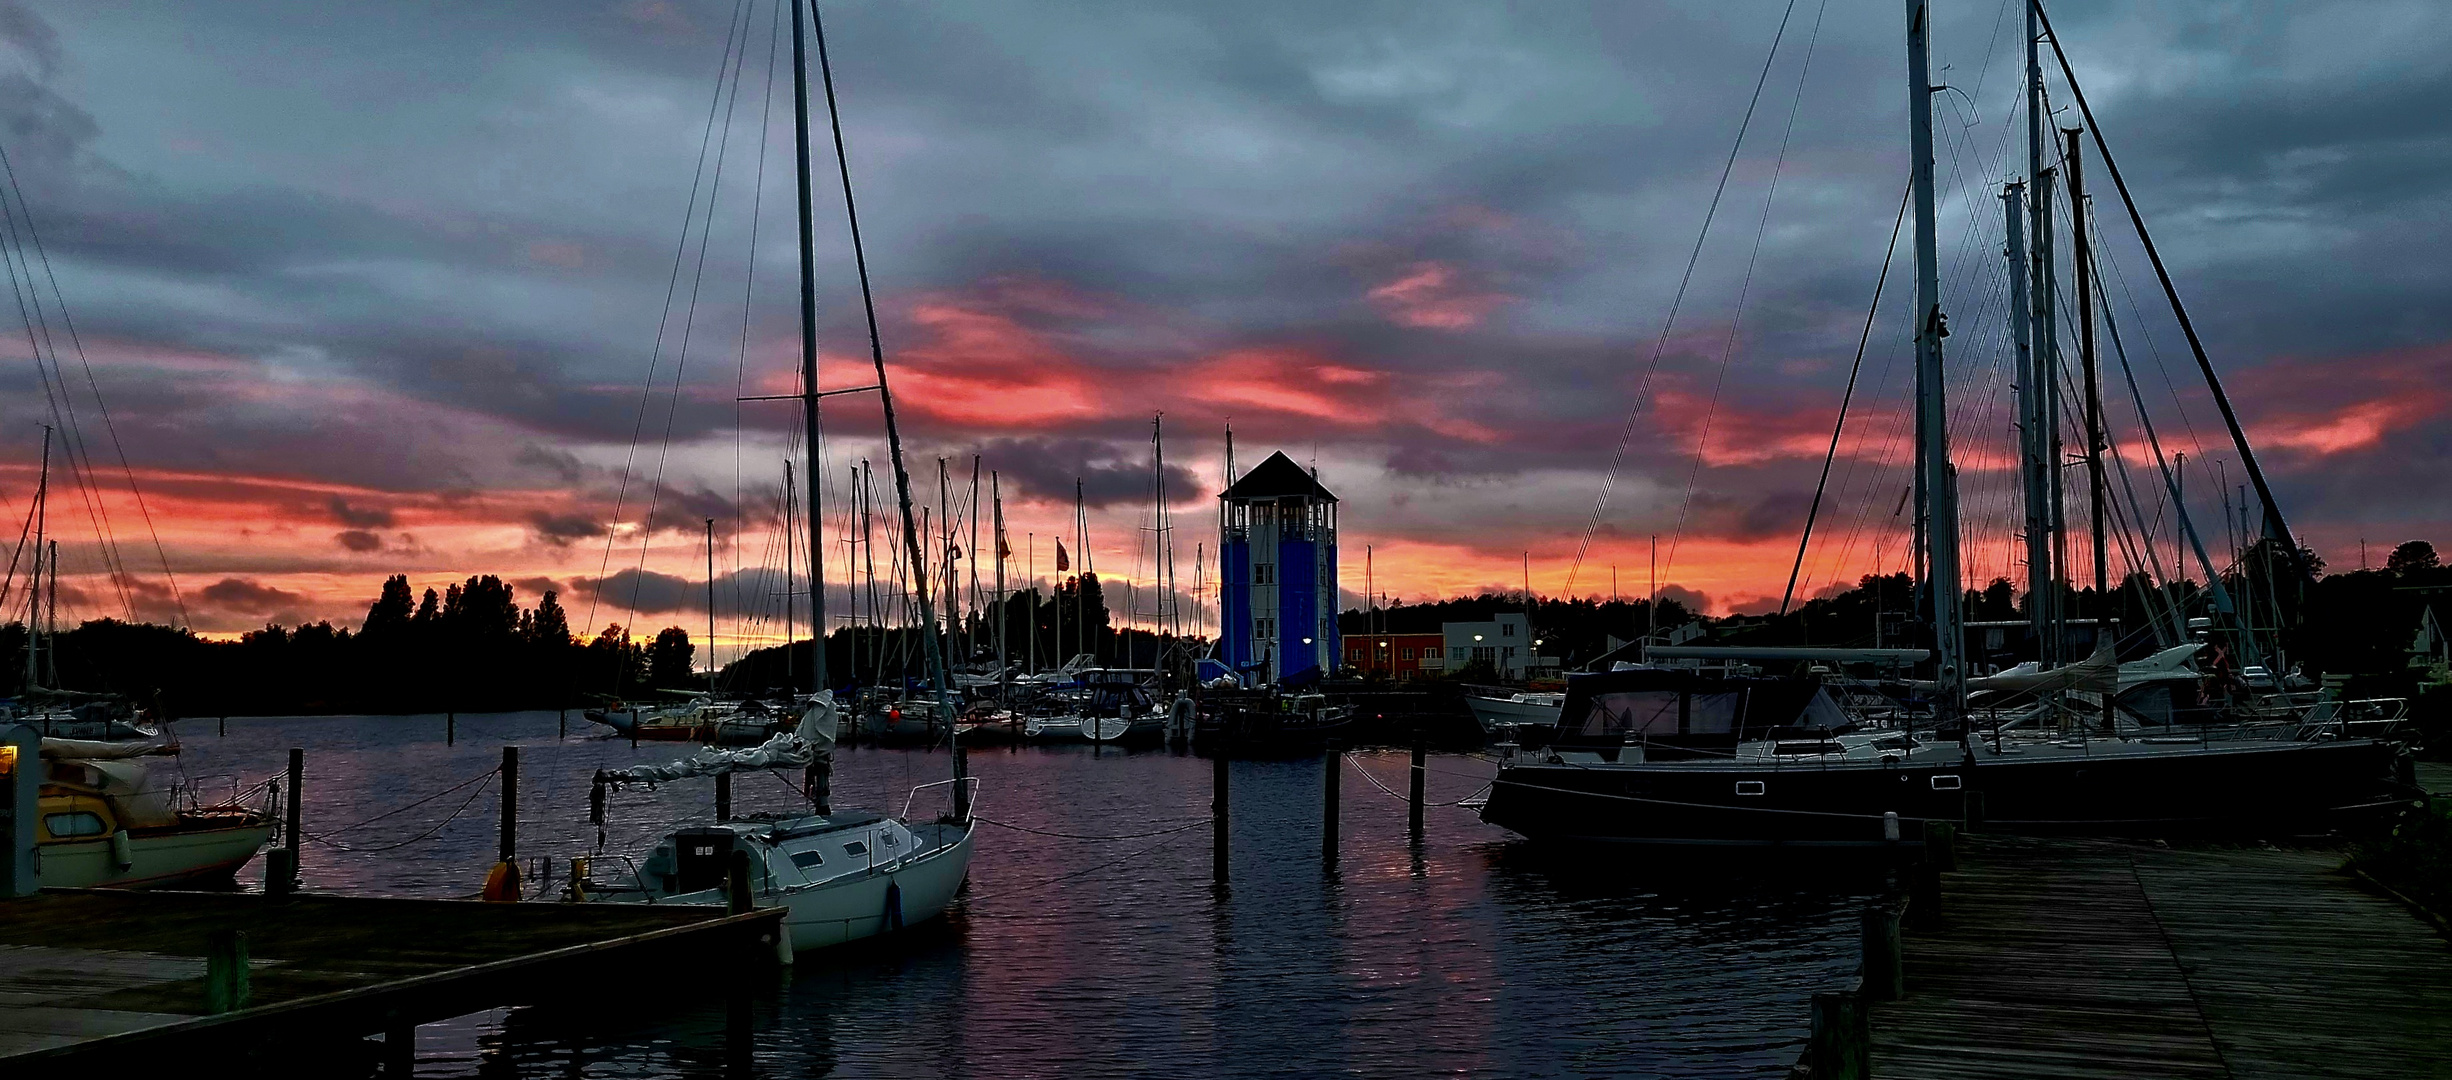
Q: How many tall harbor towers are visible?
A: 1